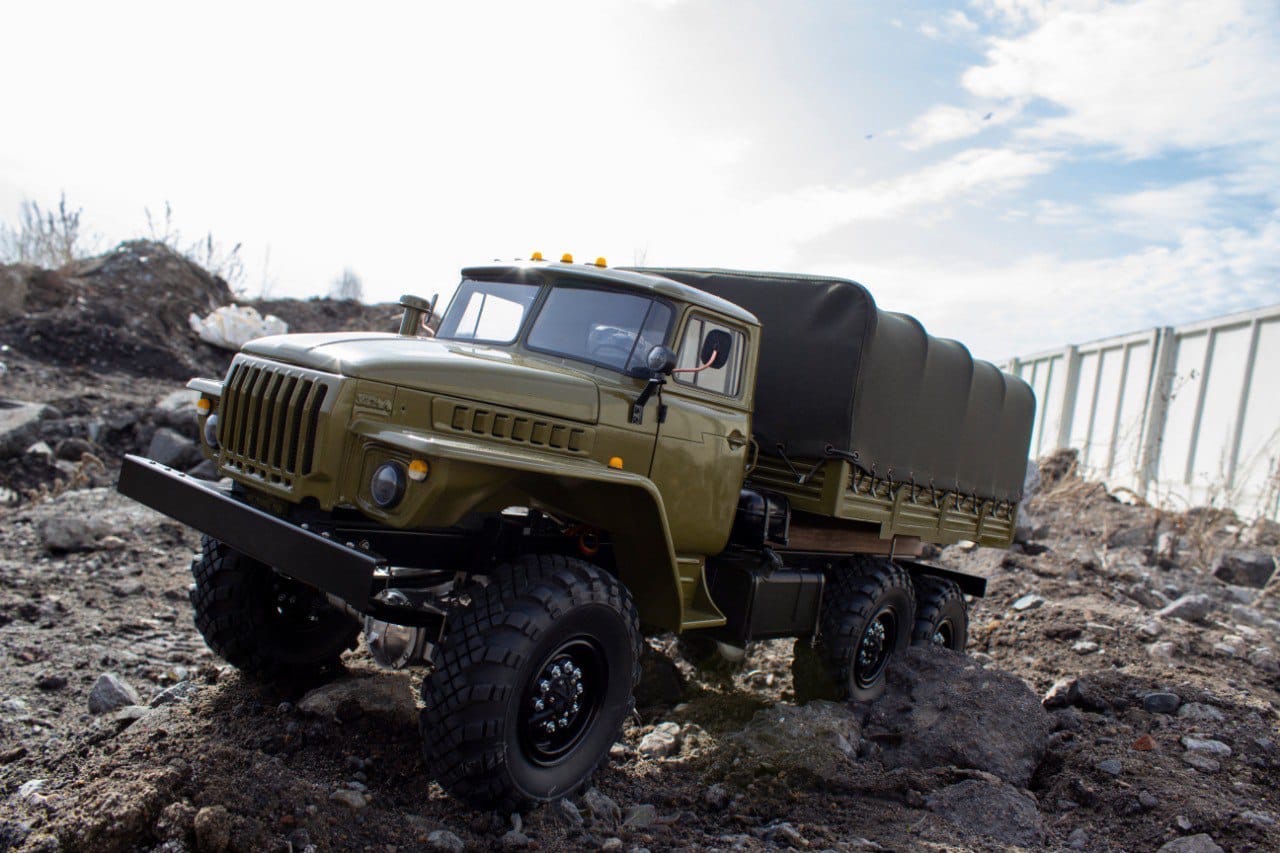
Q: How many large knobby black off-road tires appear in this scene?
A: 4